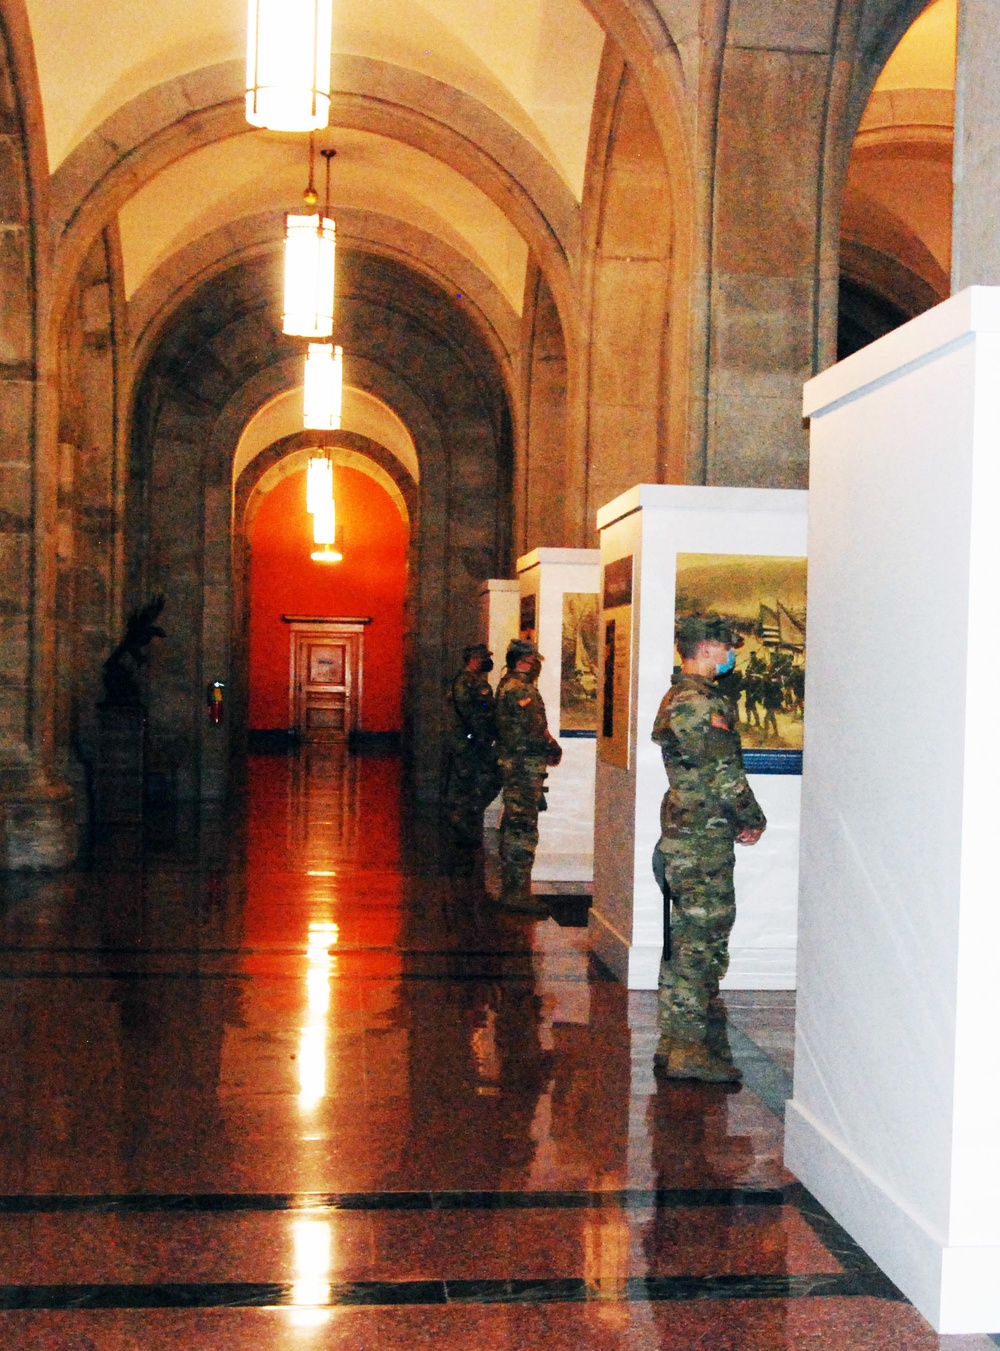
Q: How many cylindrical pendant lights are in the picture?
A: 5